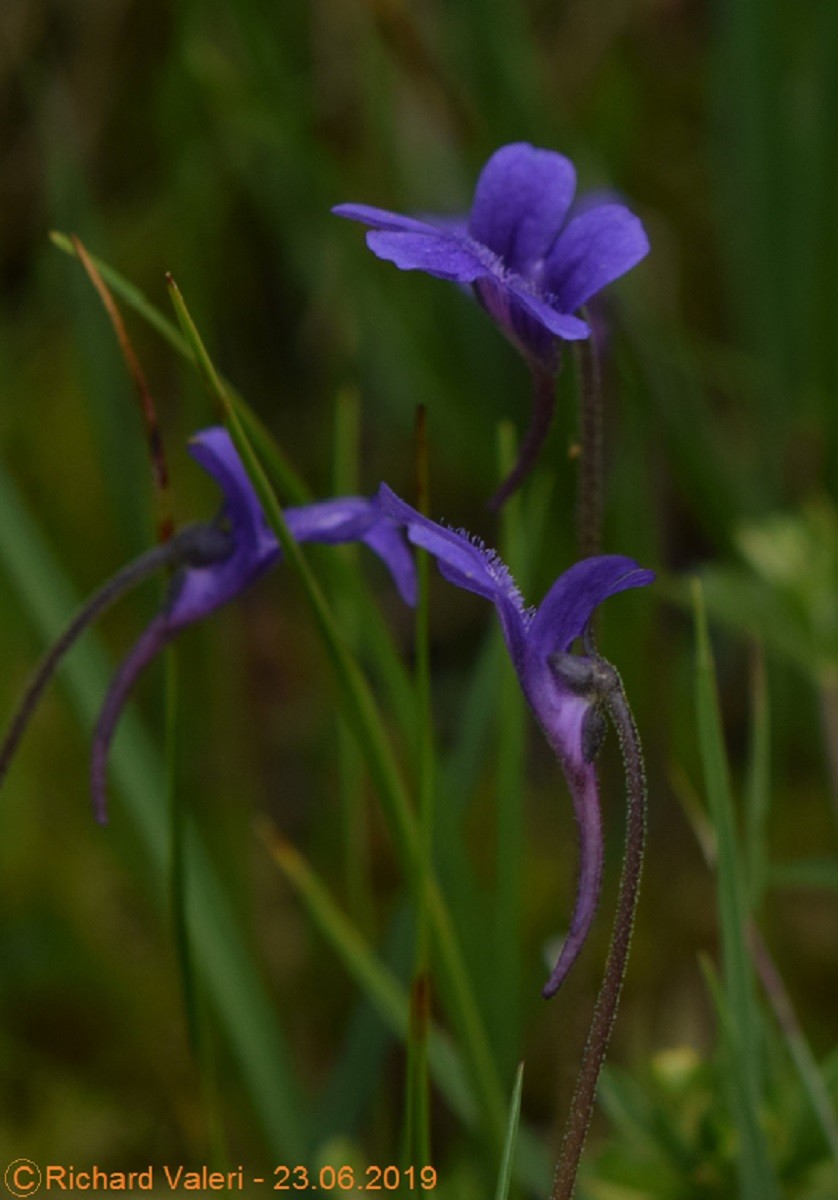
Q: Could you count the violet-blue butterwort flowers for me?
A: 3